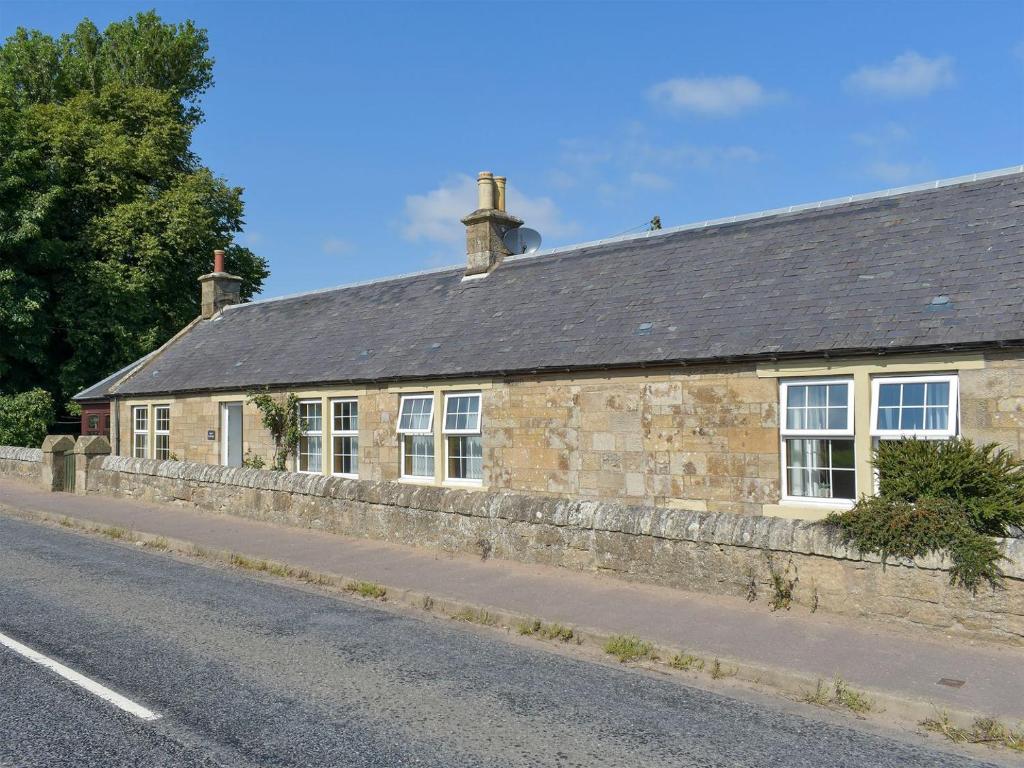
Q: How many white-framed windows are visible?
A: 8